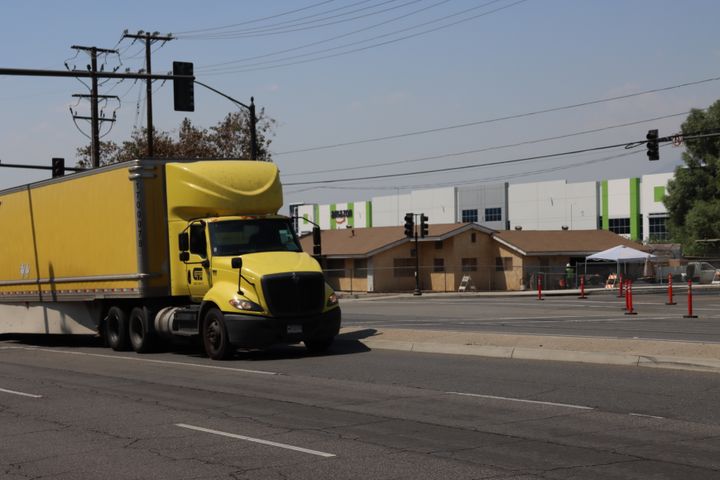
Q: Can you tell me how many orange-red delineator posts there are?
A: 7